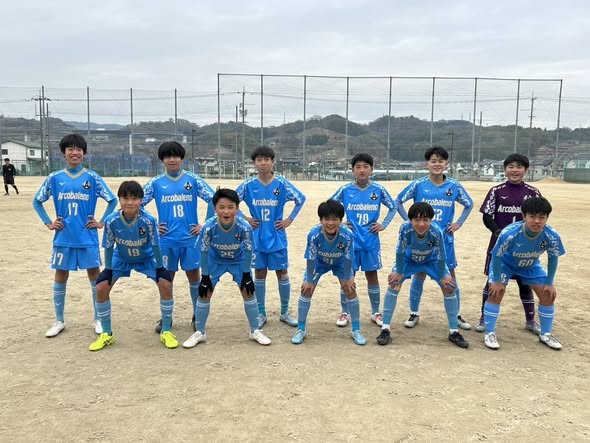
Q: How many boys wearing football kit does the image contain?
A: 11